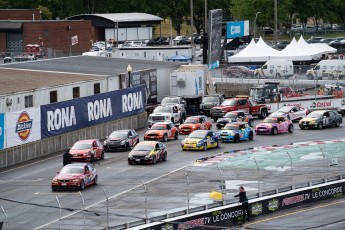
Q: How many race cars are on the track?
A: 12